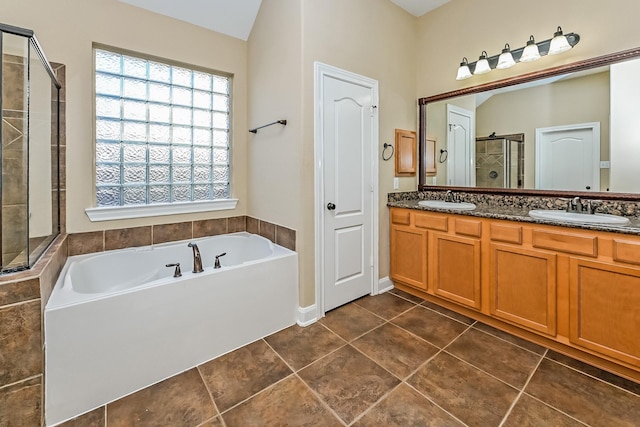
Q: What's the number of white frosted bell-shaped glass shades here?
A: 5